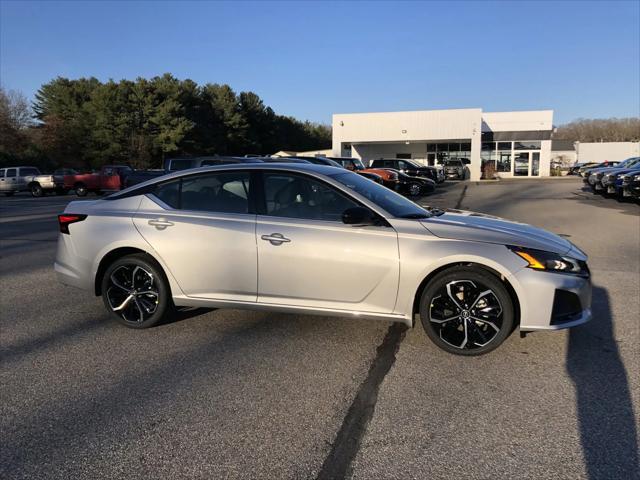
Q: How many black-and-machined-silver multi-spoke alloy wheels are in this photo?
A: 2